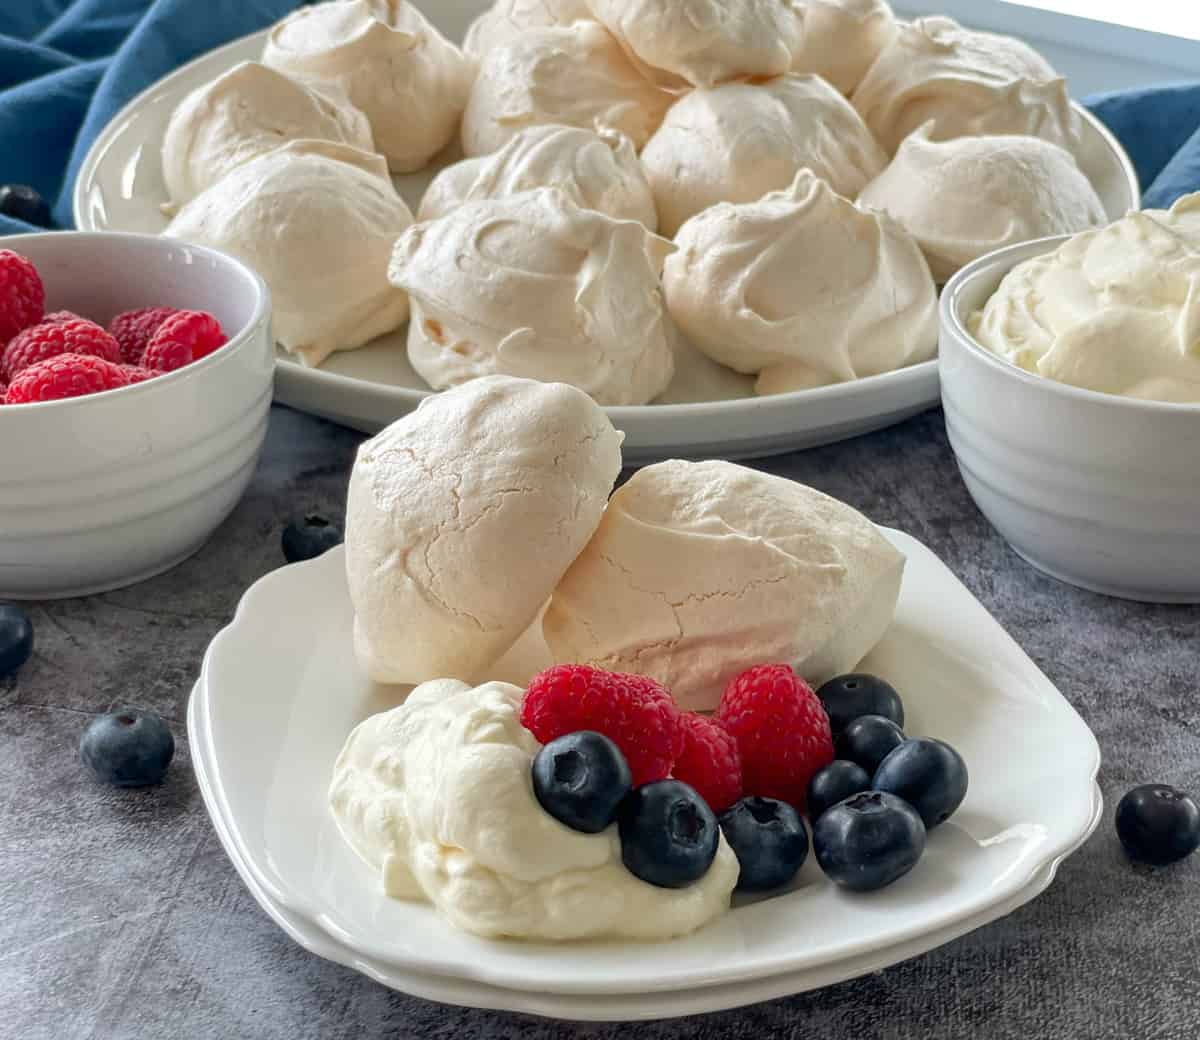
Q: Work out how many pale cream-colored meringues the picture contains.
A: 15